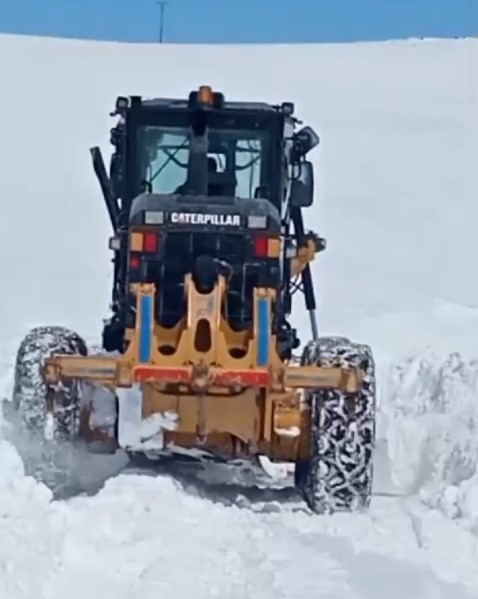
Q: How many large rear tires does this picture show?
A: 2